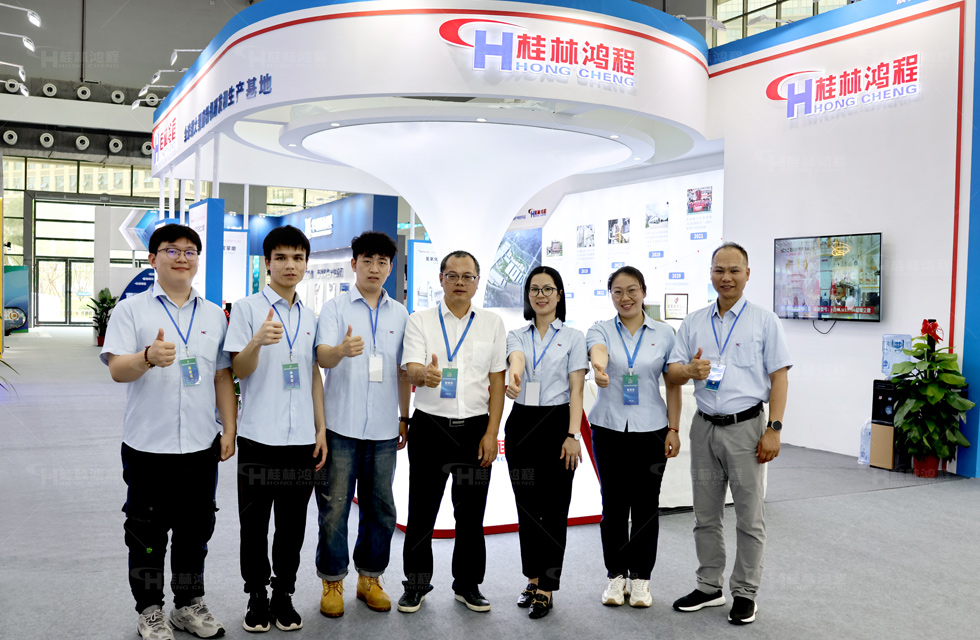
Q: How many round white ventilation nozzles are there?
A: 10